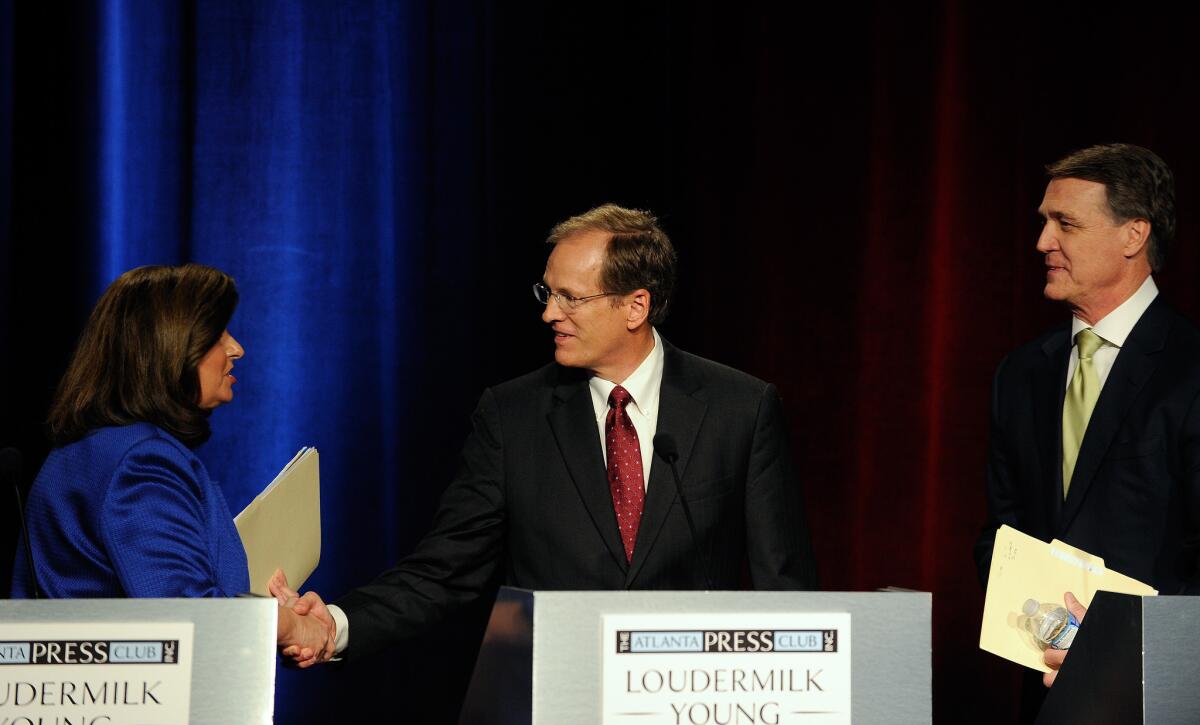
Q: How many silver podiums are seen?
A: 3